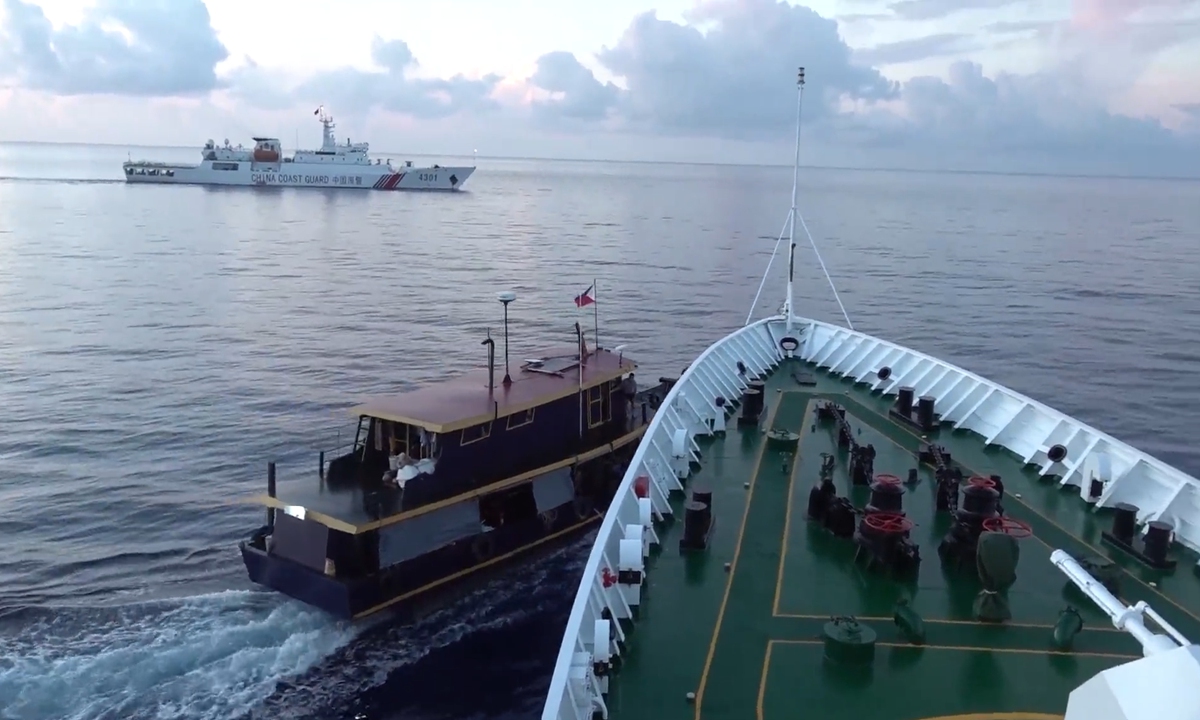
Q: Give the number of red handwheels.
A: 4